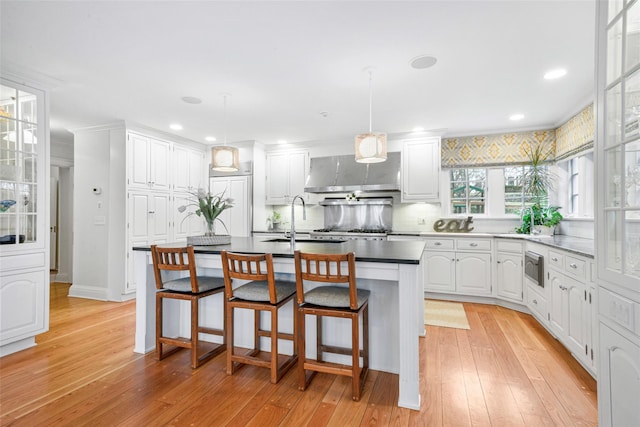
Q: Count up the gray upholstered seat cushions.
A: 3